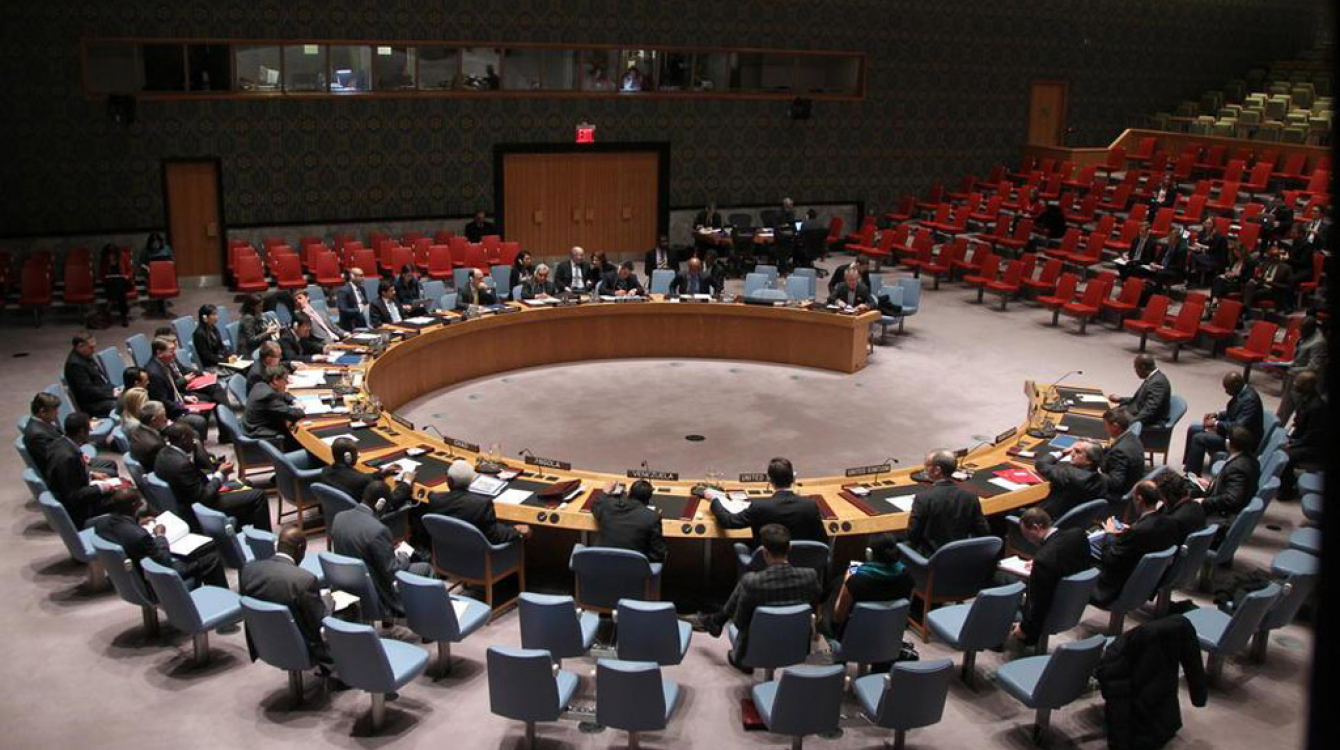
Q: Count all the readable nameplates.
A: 5